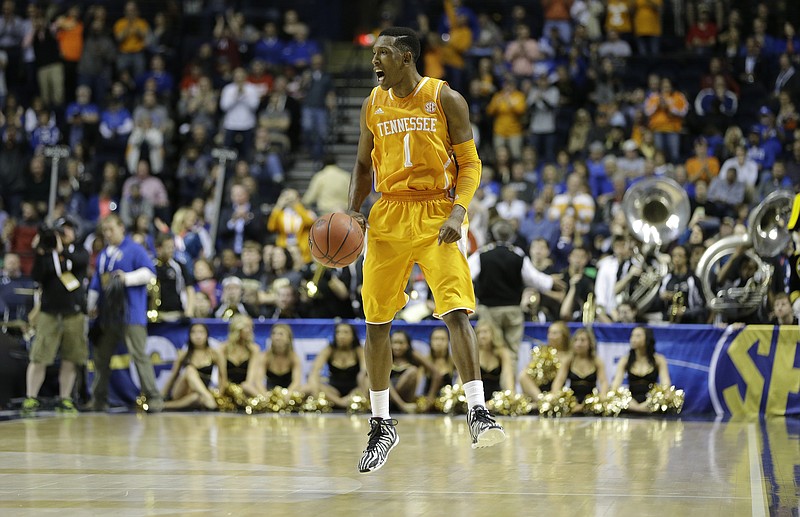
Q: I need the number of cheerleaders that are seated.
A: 10